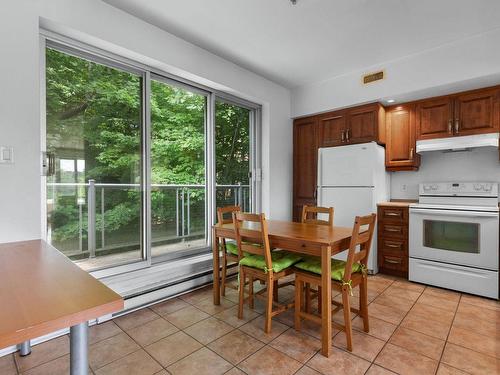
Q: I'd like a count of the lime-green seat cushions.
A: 3